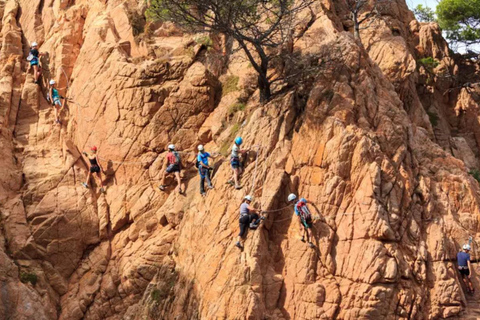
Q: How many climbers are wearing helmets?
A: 9